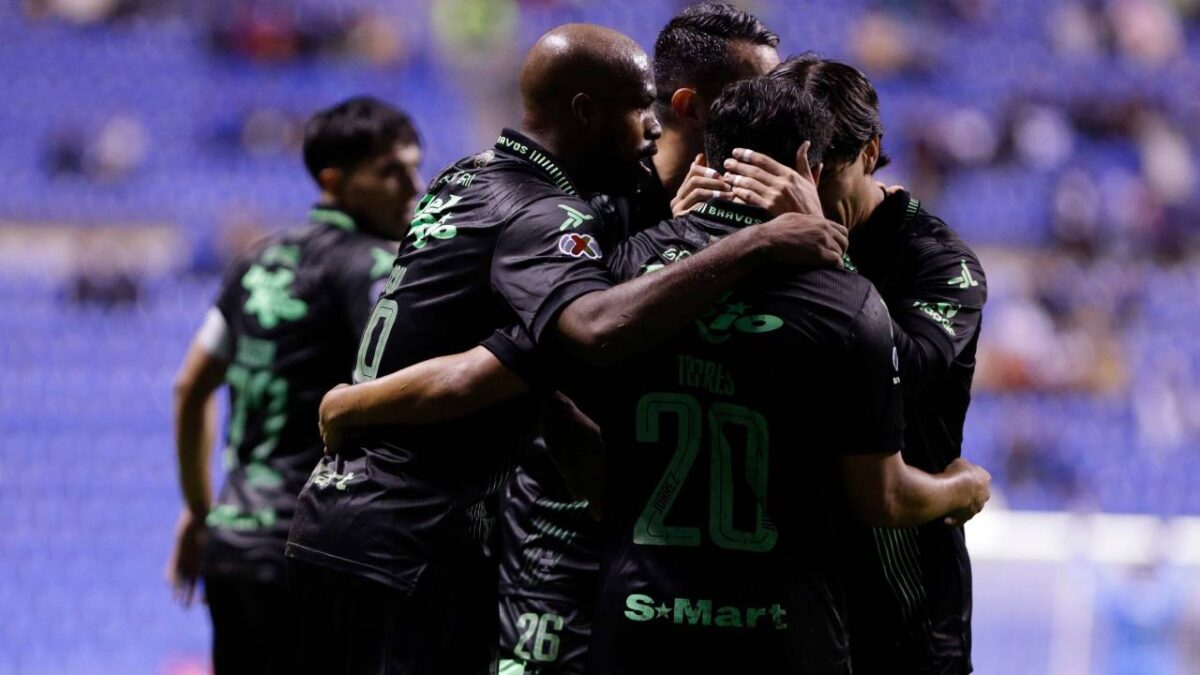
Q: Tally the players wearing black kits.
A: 5